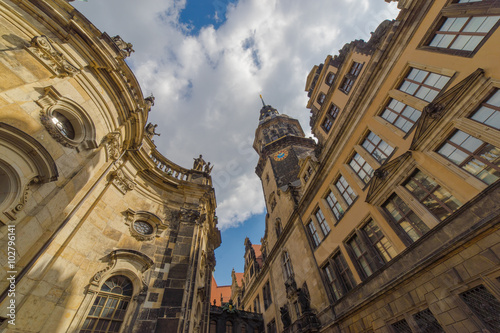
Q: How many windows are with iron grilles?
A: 3